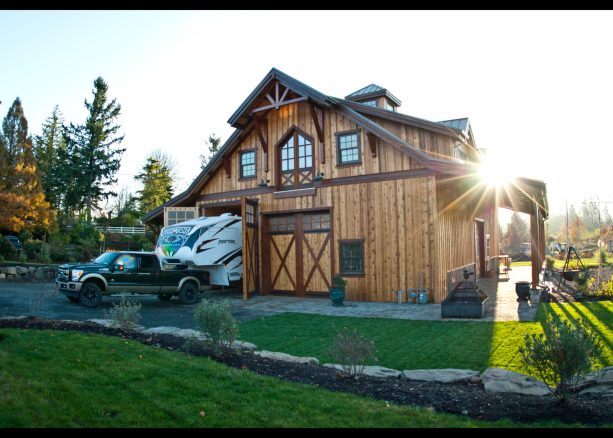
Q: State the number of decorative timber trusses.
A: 1